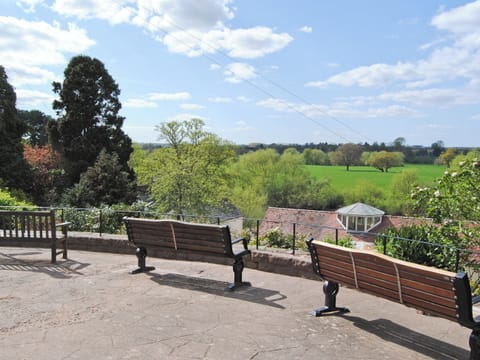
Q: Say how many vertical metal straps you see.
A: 3